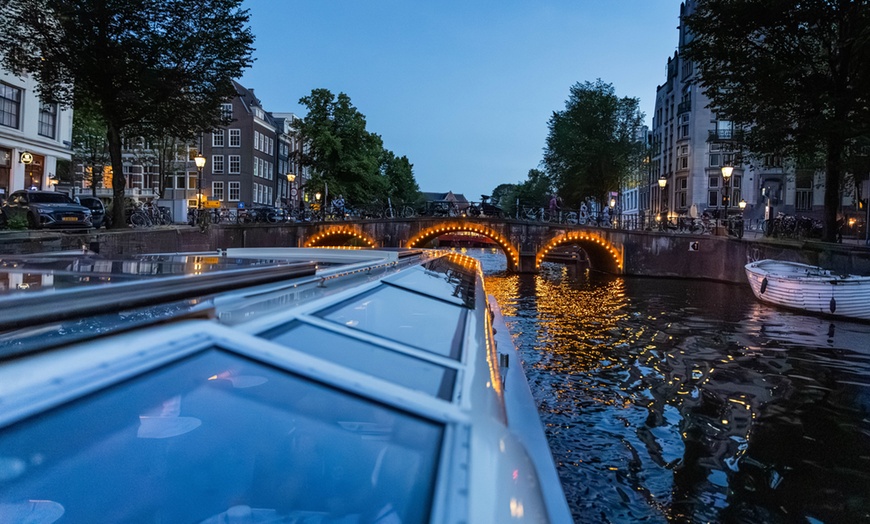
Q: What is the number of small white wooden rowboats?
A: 1